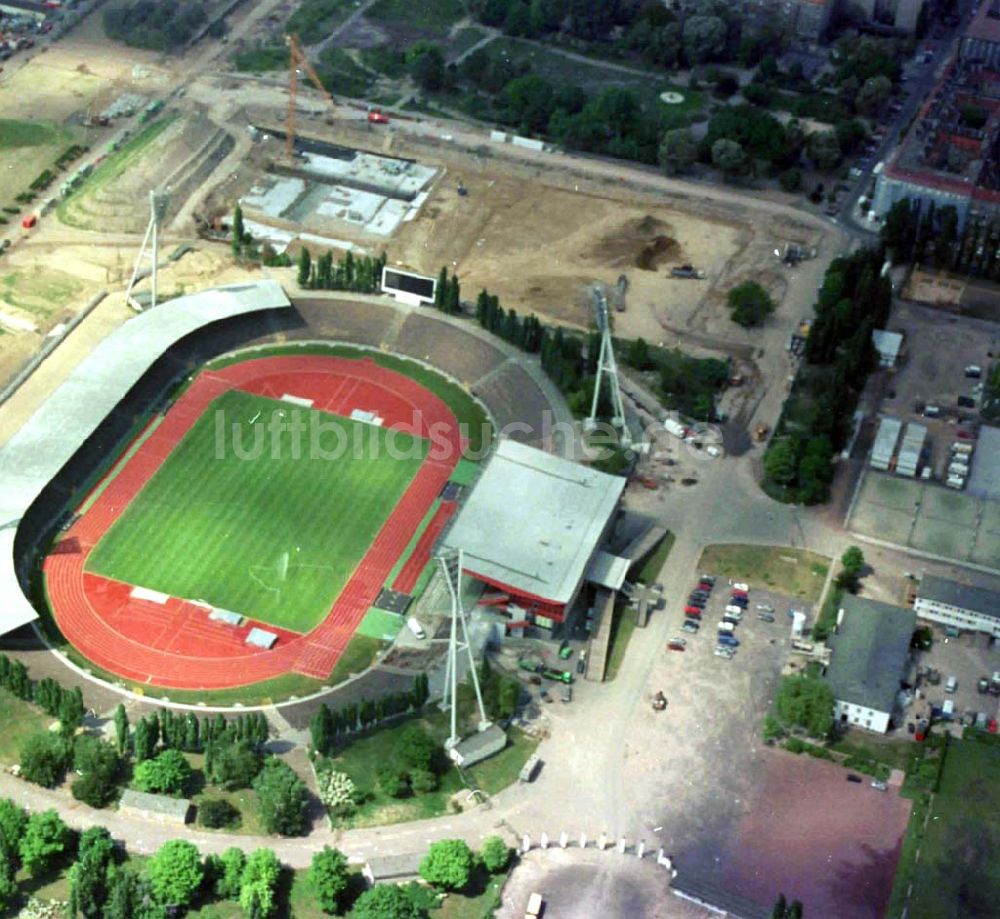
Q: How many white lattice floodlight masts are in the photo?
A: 3